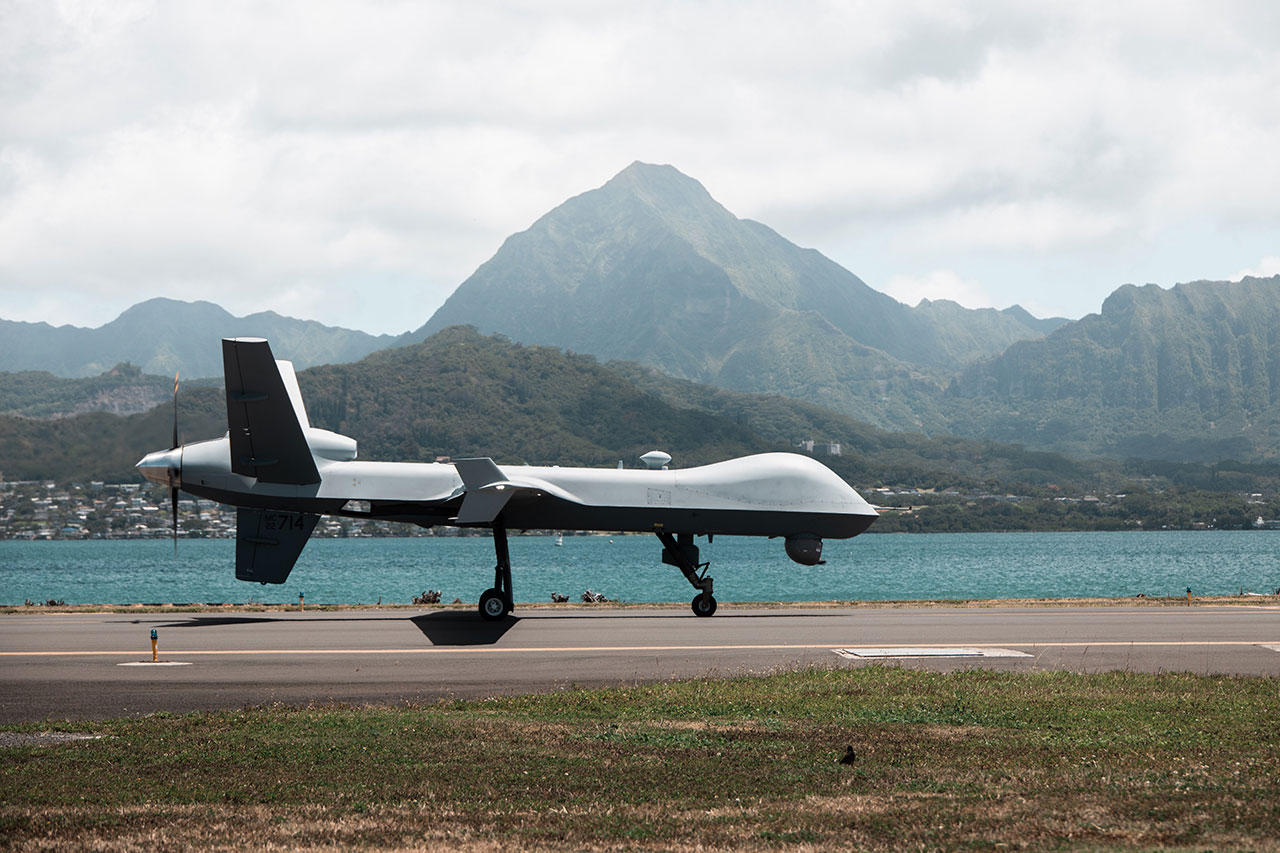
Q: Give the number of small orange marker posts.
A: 3